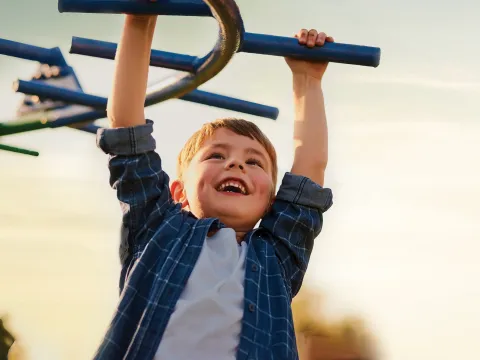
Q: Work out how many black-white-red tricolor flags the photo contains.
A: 0